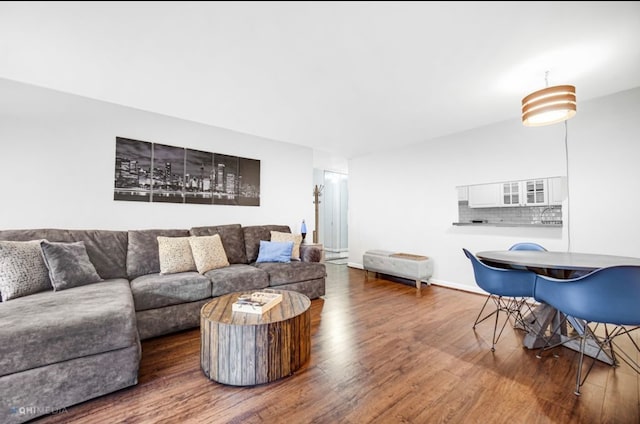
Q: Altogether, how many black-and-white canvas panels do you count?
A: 5